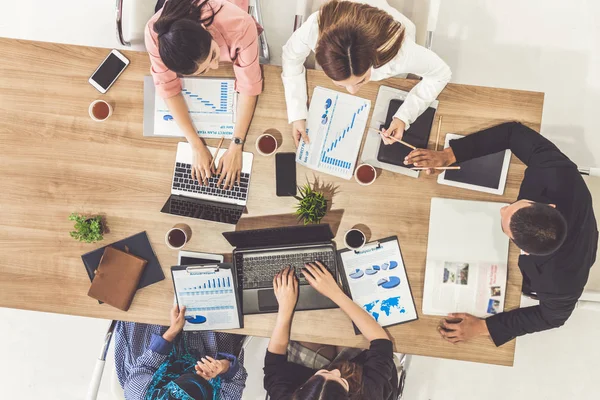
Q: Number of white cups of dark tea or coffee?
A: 5